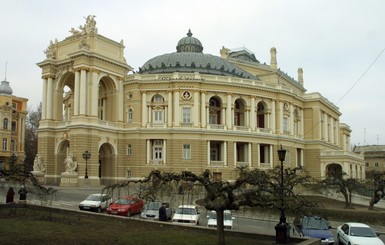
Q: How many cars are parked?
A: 7